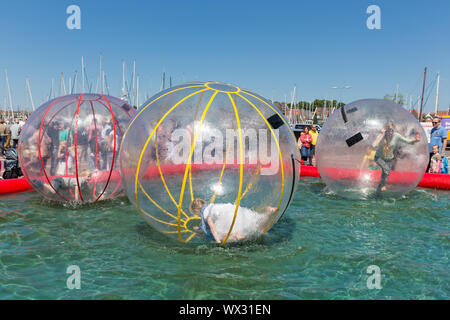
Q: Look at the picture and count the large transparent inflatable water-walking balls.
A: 3